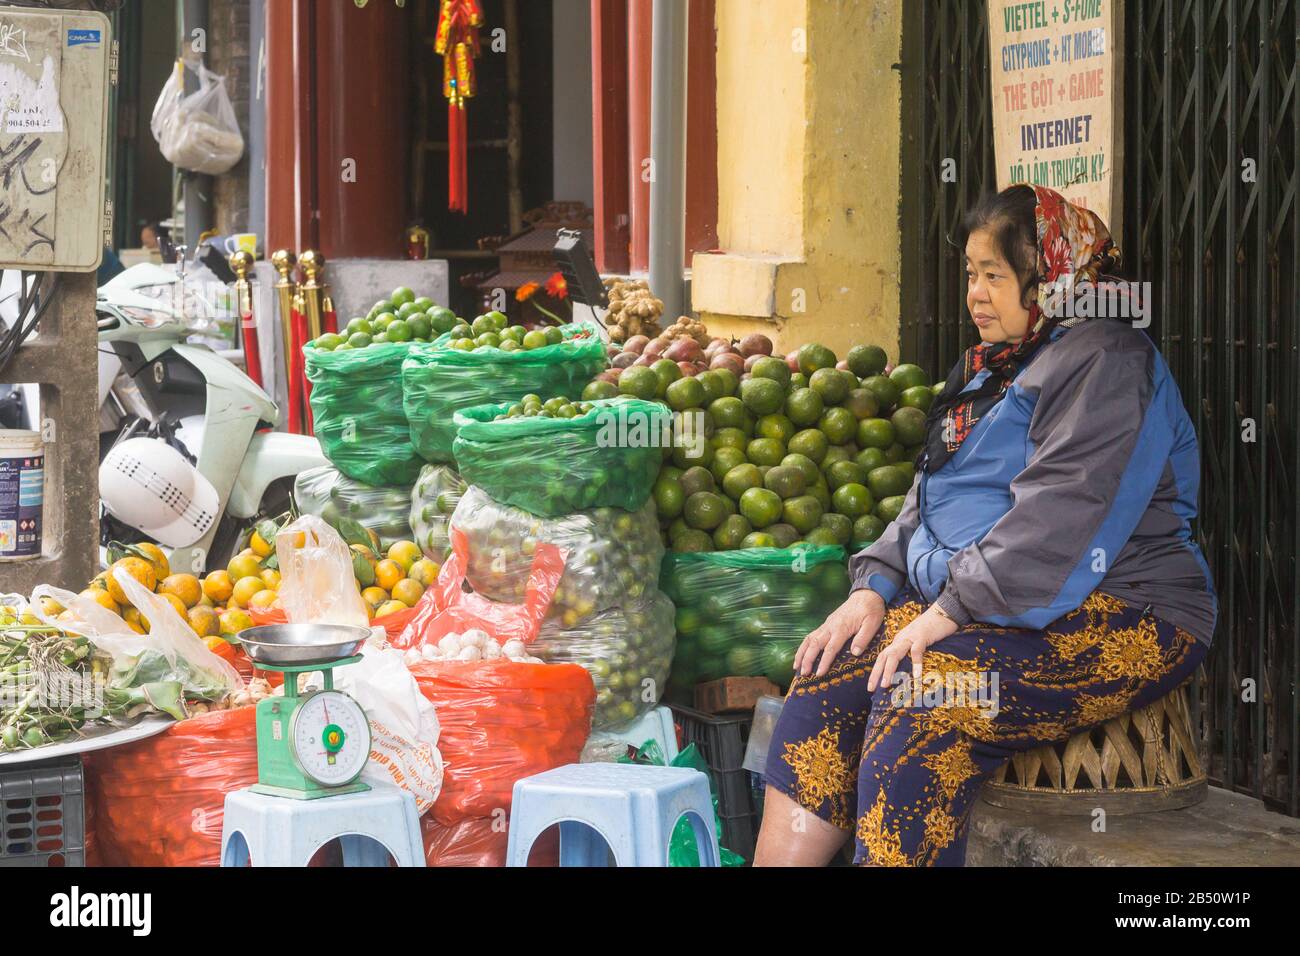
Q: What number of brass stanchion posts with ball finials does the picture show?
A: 3